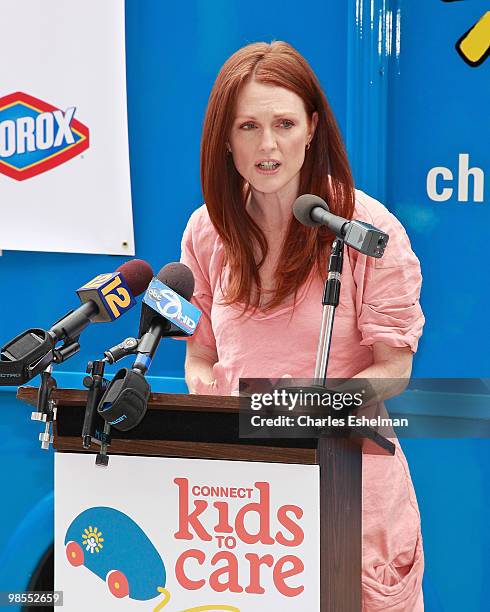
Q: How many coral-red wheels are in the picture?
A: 2